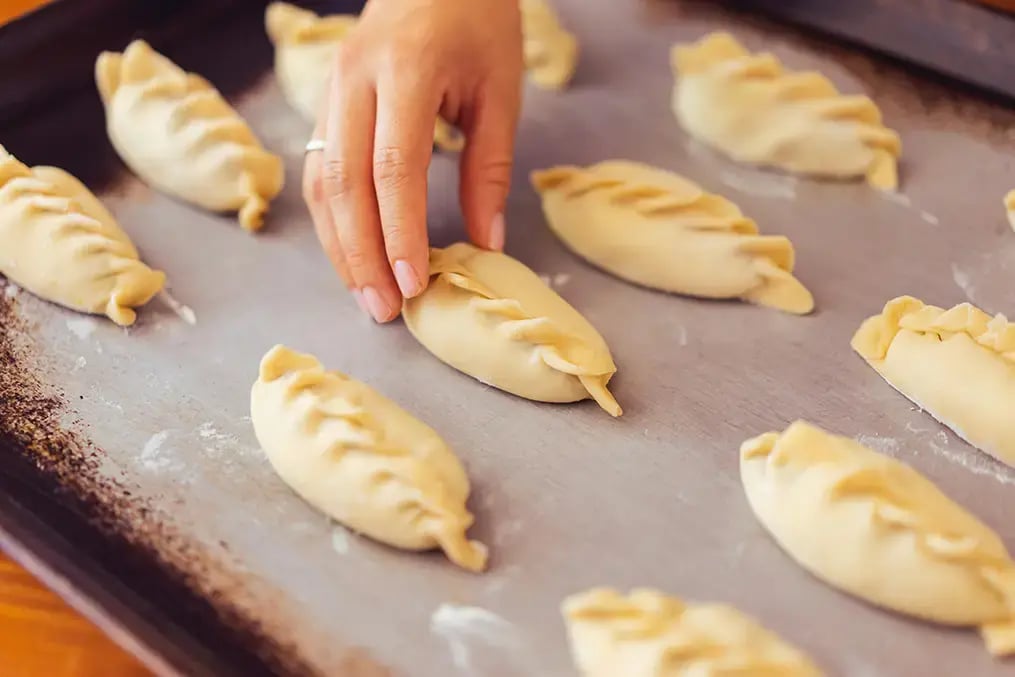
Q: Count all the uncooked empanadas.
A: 12